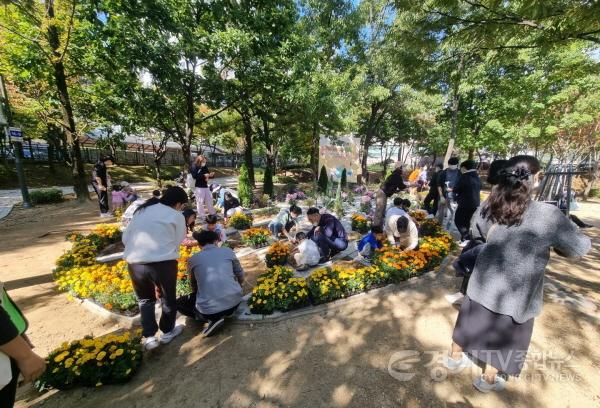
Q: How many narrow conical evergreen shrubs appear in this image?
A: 4